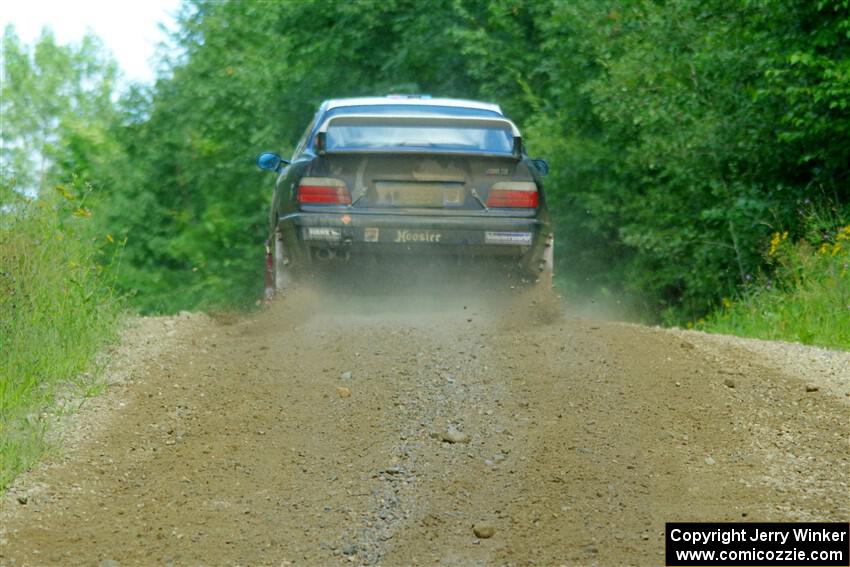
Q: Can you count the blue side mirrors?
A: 2